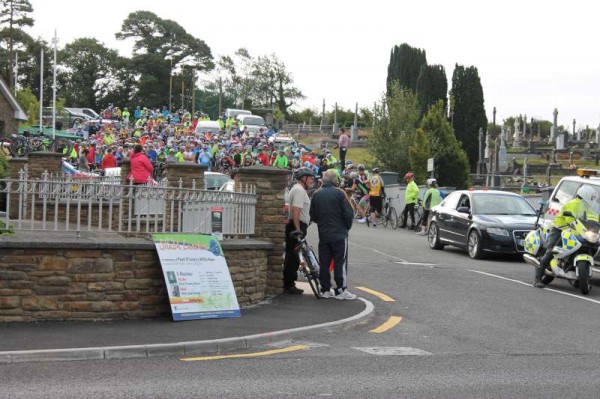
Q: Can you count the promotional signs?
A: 1